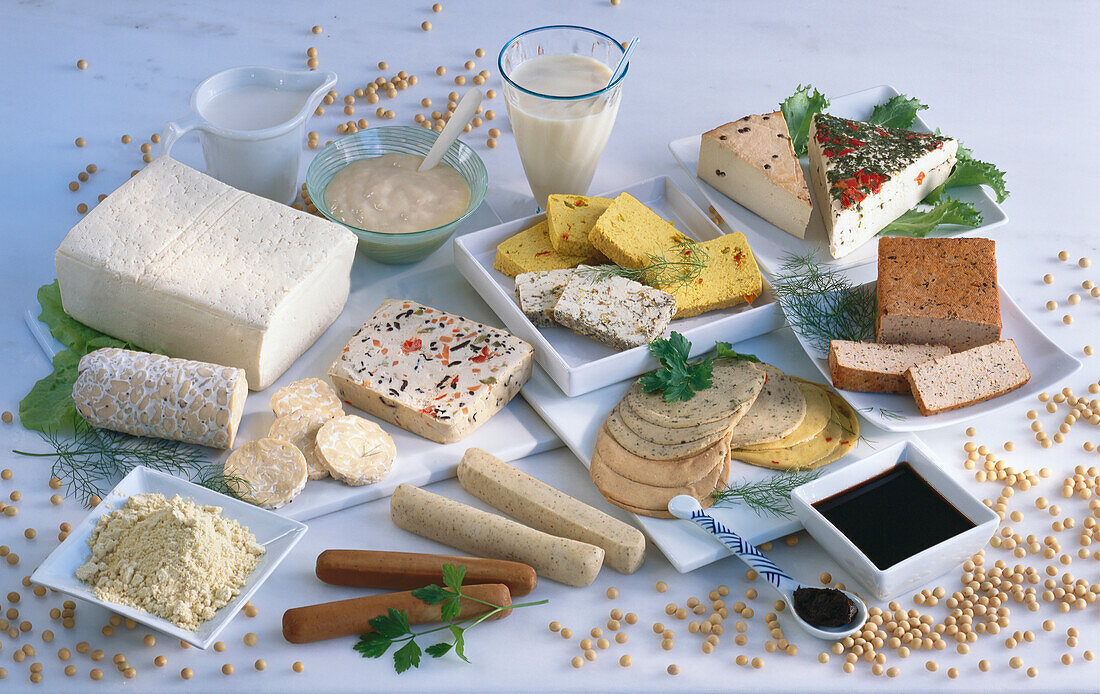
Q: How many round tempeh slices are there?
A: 4